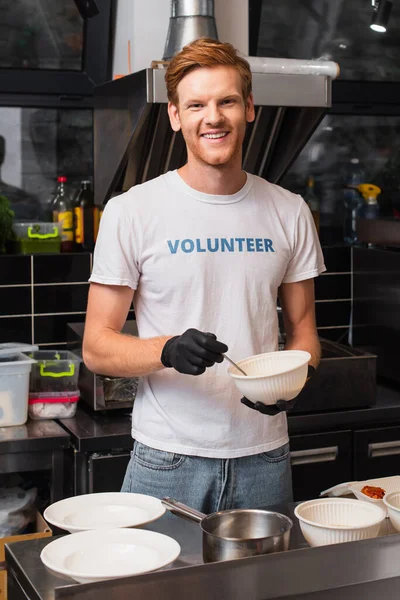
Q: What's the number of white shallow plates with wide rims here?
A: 2